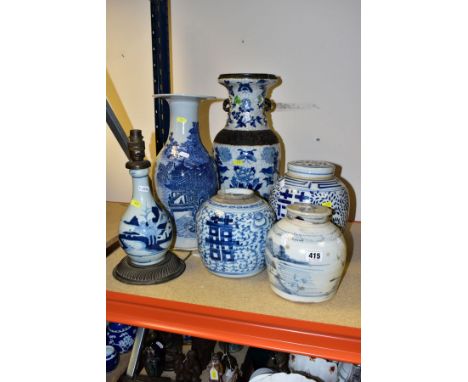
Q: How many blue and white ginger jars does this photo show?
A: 3